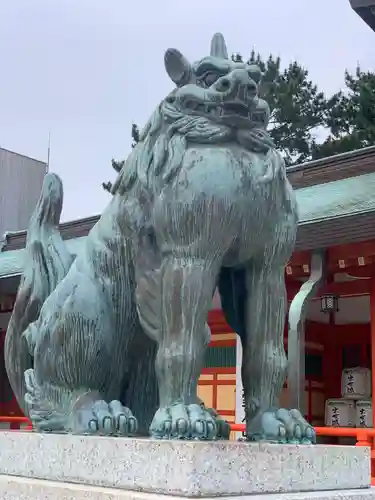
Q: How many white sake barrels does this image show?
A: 3